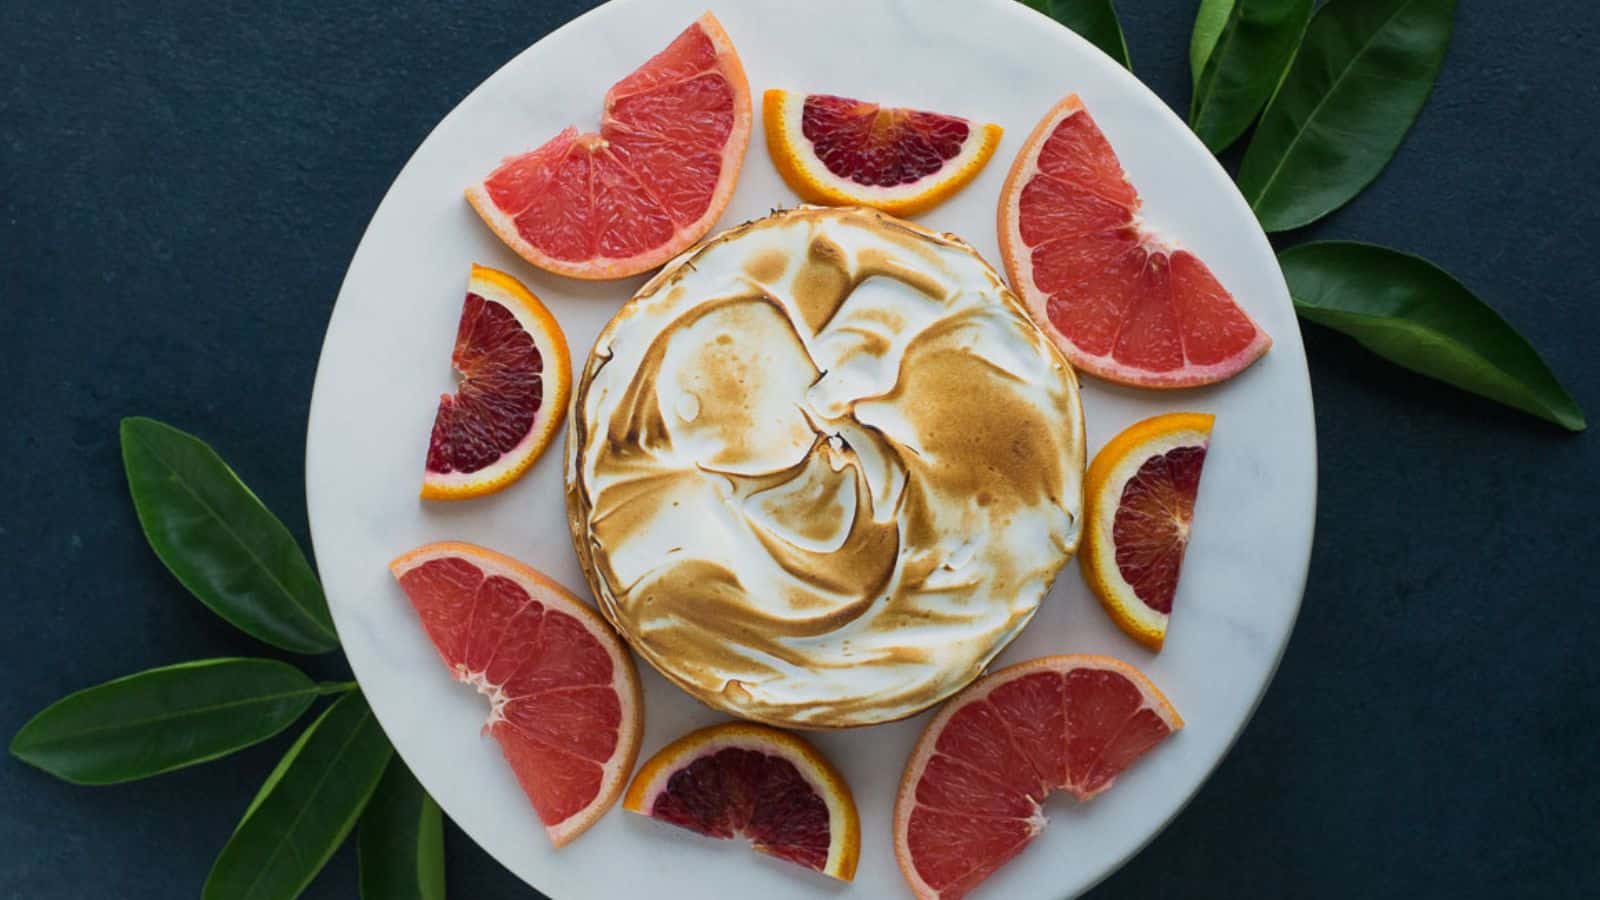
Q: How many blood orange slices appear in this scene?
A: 4